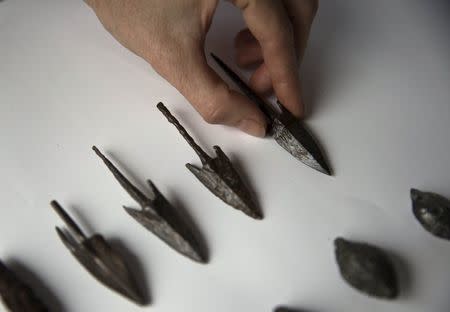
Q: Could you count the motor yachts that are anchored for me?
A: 0